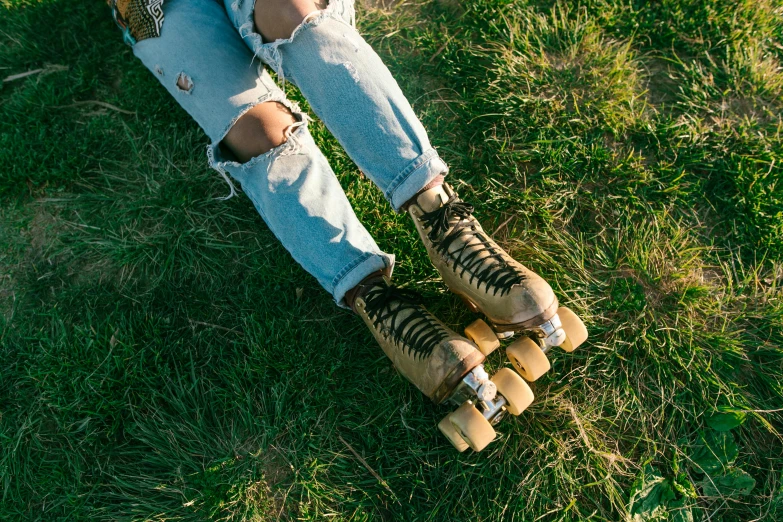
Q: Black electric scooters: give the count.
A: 0